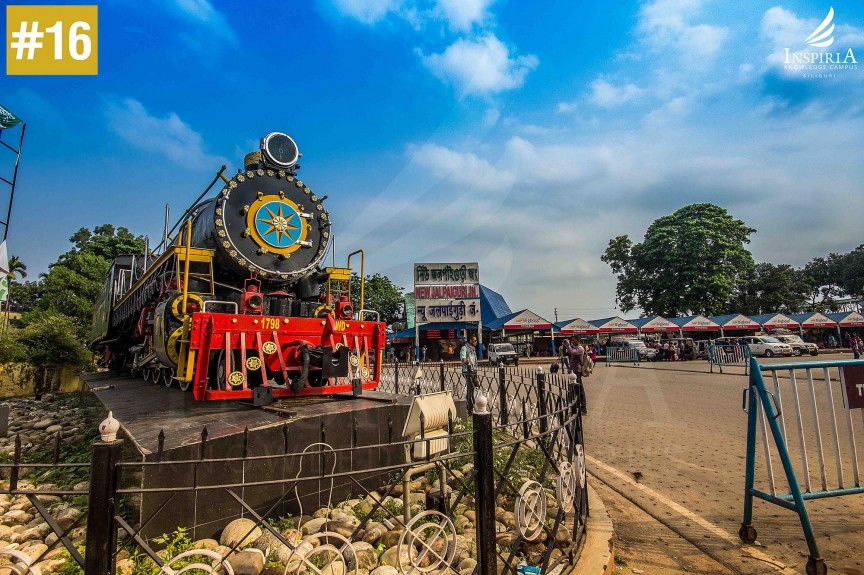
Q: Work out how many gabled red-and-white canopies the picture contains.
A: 9